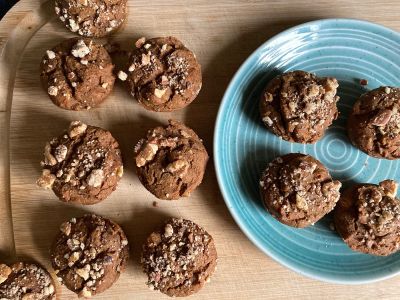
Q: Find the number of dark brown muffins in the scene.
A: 12